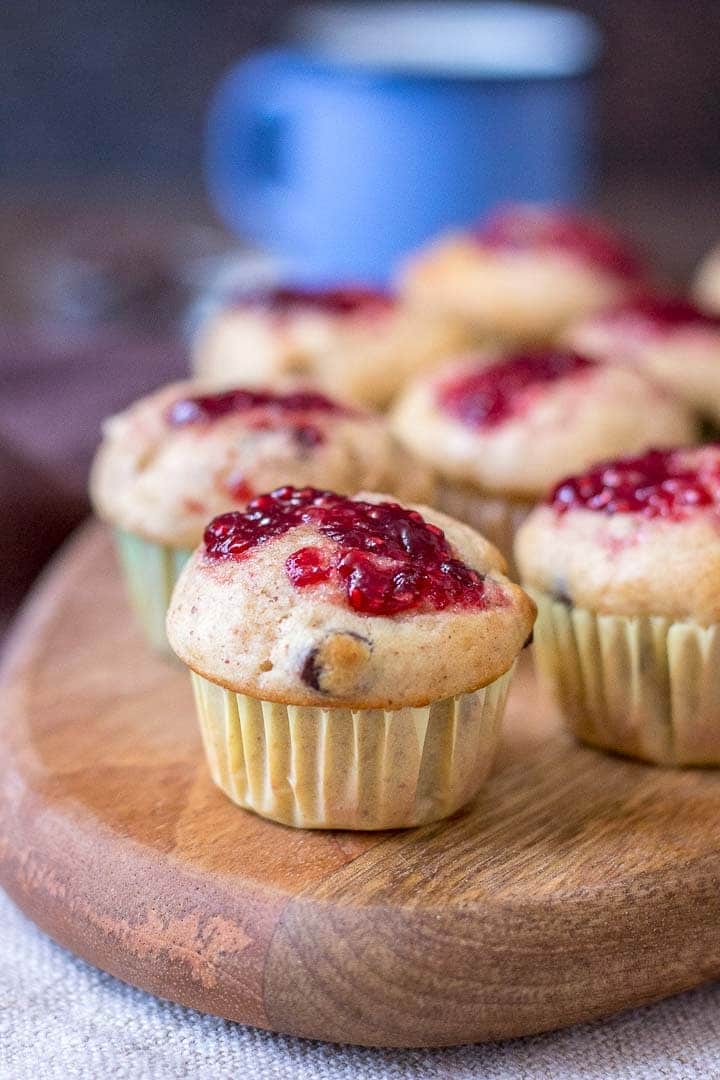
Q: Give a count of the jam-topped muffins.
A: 7